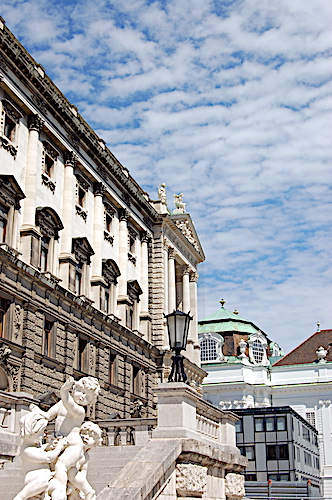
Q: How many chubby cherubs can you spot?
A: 3